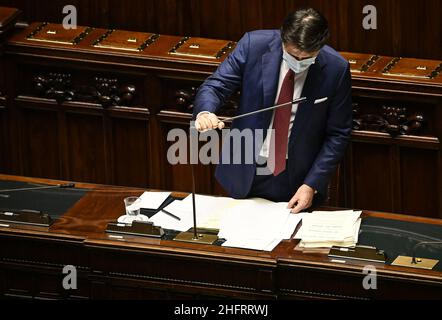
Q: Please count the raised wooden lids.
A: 5